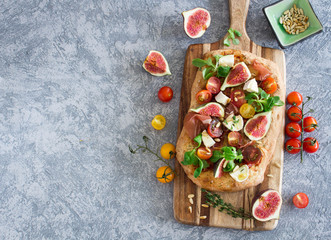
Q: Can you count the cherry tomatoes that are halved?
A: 11